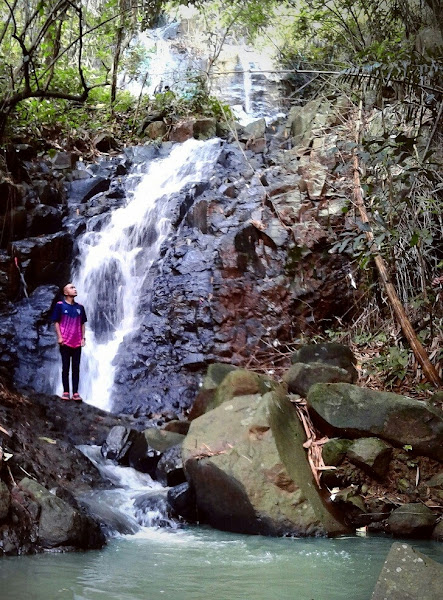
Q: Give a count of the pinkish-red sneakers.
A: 2